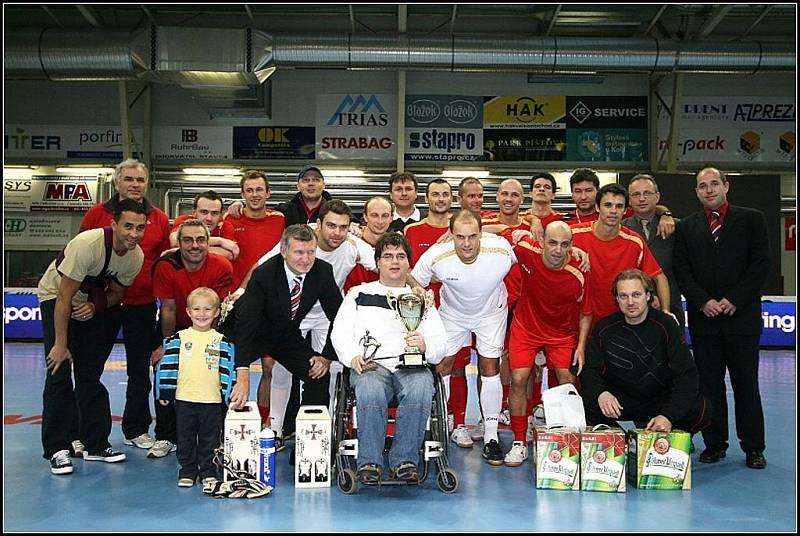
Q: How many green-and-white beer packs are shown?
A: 3